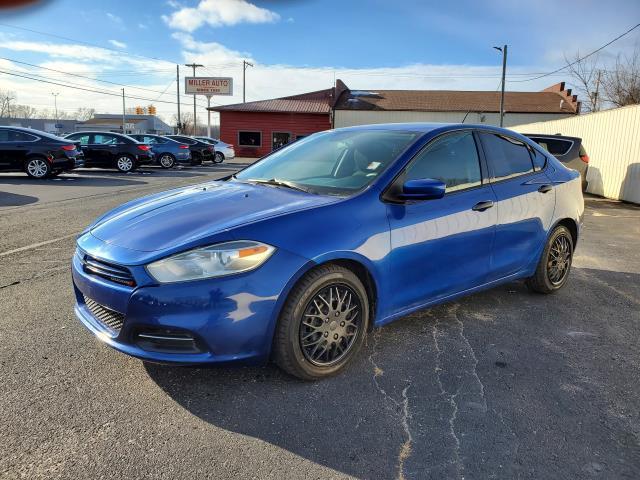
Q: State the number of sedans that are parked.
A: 6